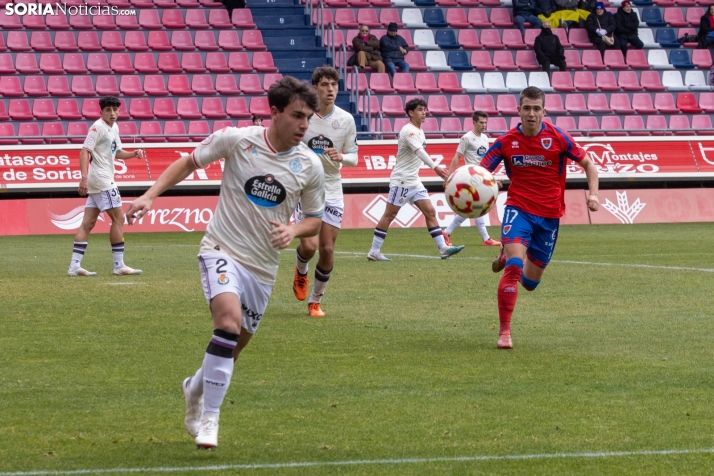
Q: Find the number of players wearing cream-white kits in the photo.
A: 5